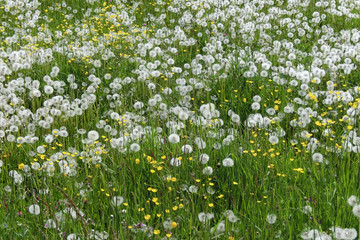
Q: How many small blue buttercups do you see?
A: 0